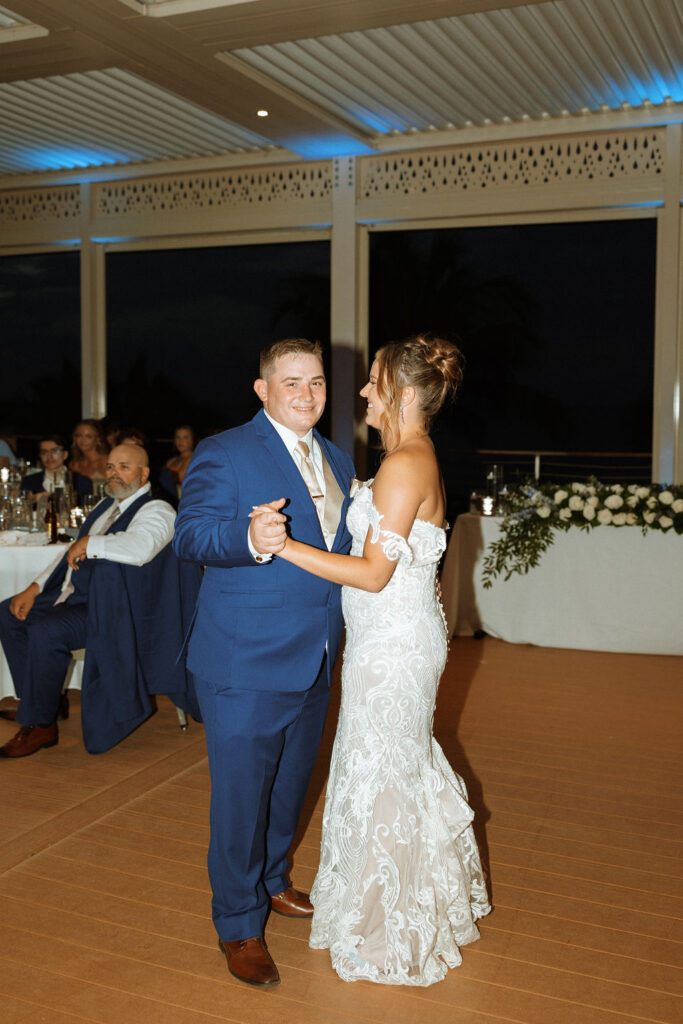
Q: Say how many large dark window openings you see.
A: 3